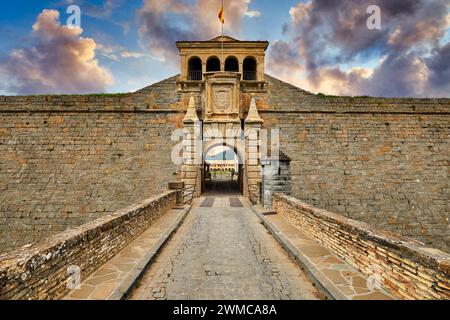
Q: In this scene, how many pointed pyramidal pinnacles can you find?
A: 2